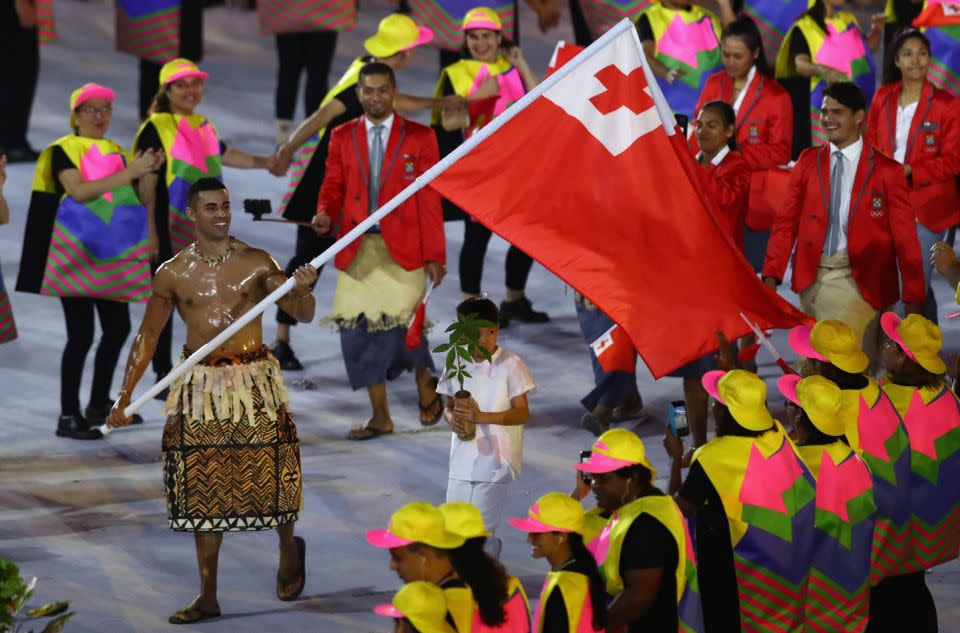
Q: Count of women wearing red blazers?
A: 3